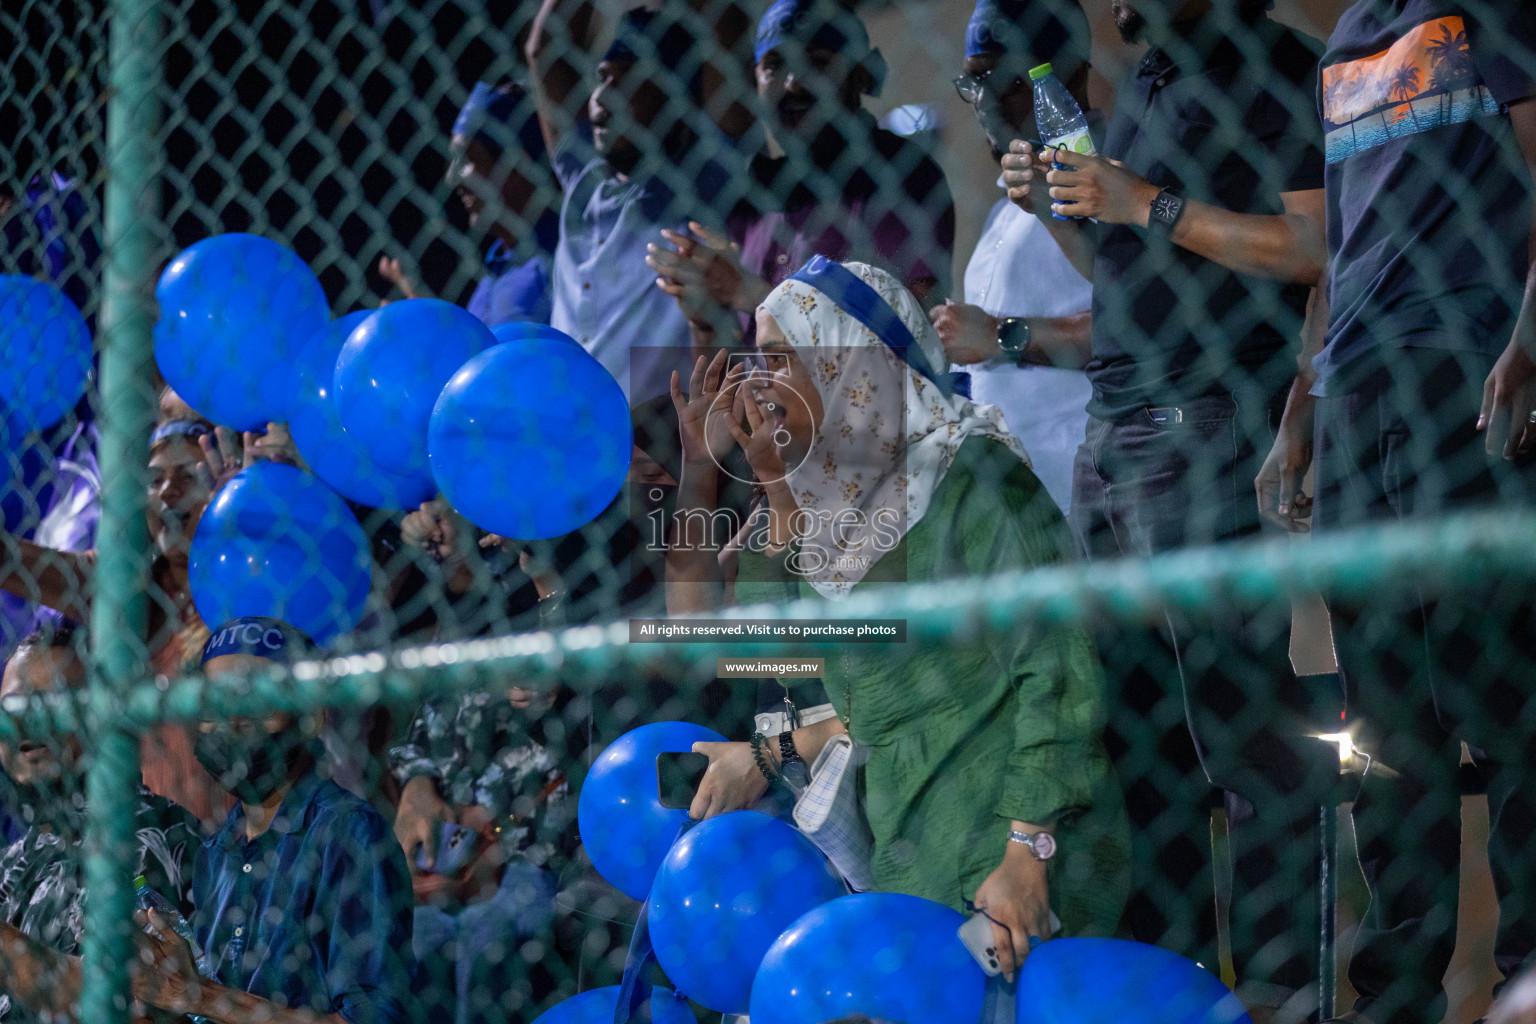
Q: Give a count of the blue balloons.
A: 12